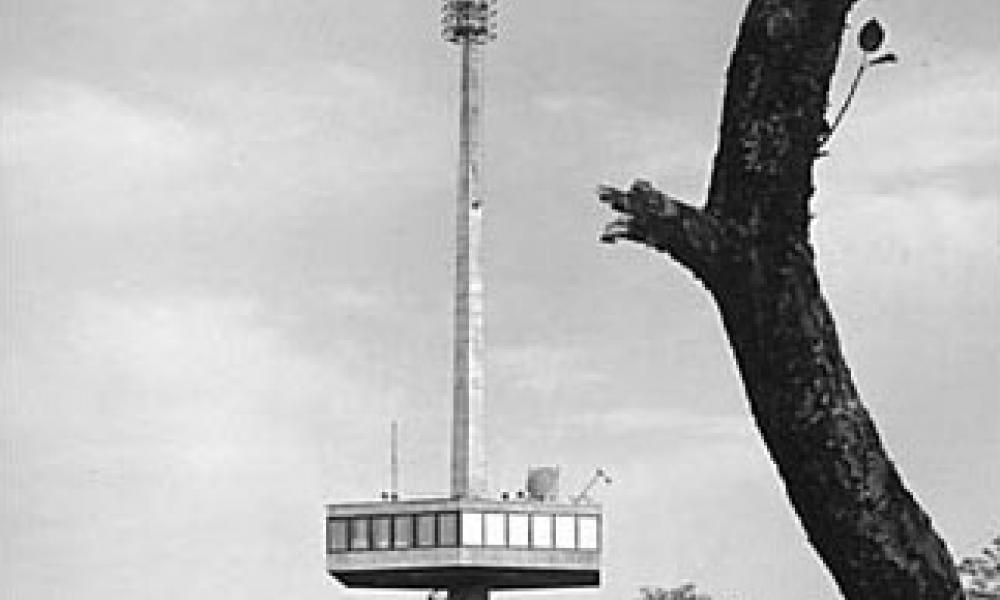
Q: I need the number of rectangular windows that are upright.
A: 12